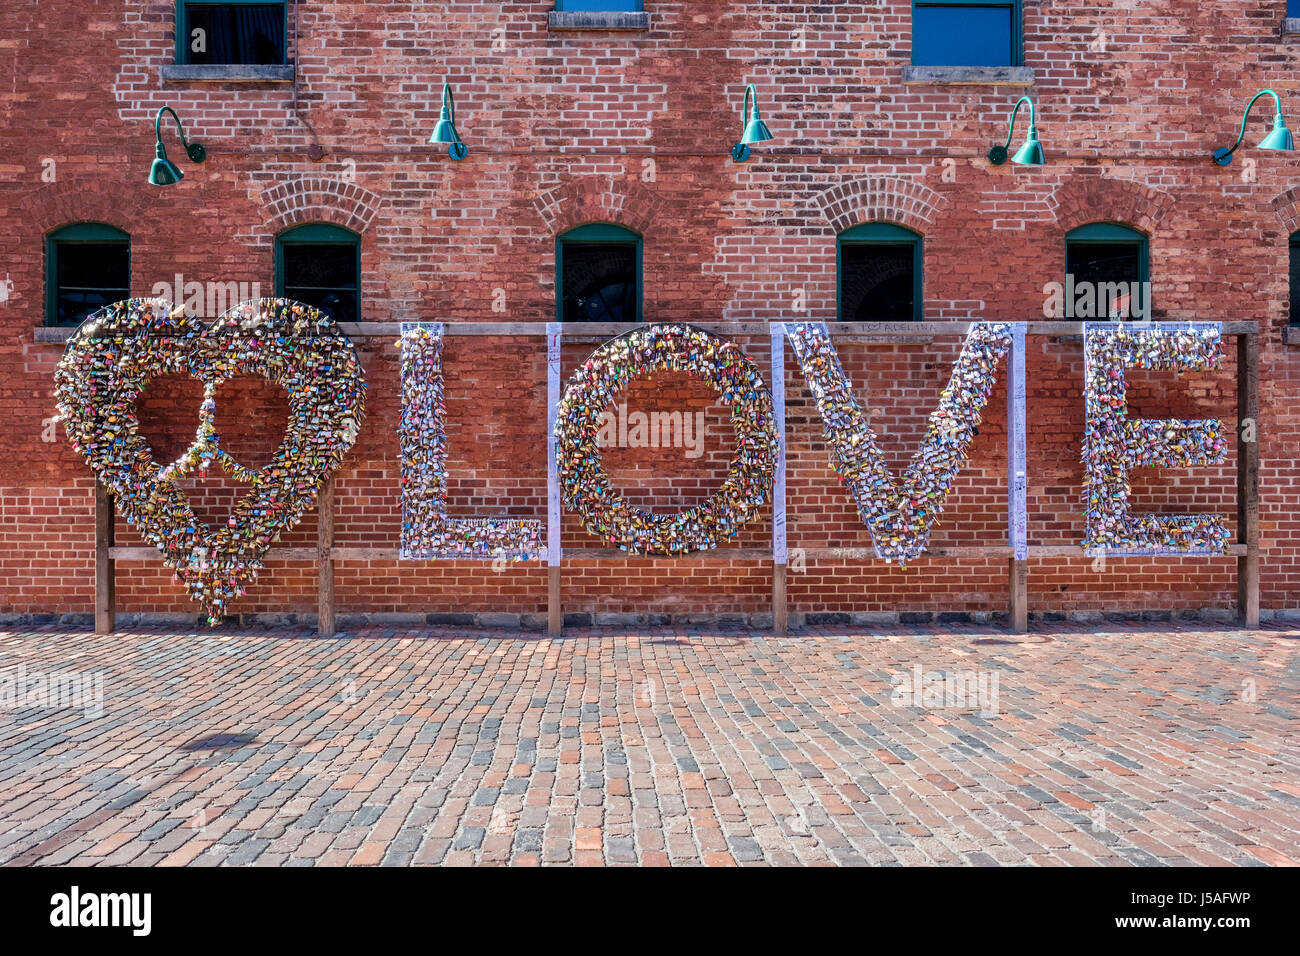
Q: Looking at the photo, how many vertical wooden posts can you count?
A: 6